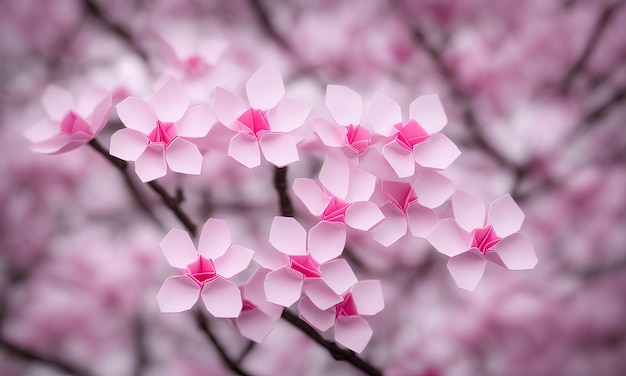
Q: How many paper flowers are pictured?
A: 12